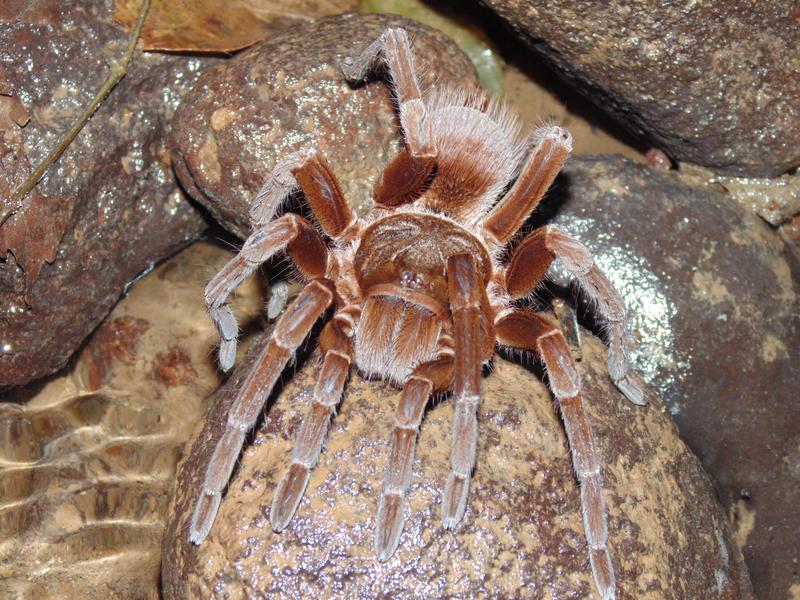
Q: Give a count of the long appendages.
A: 10